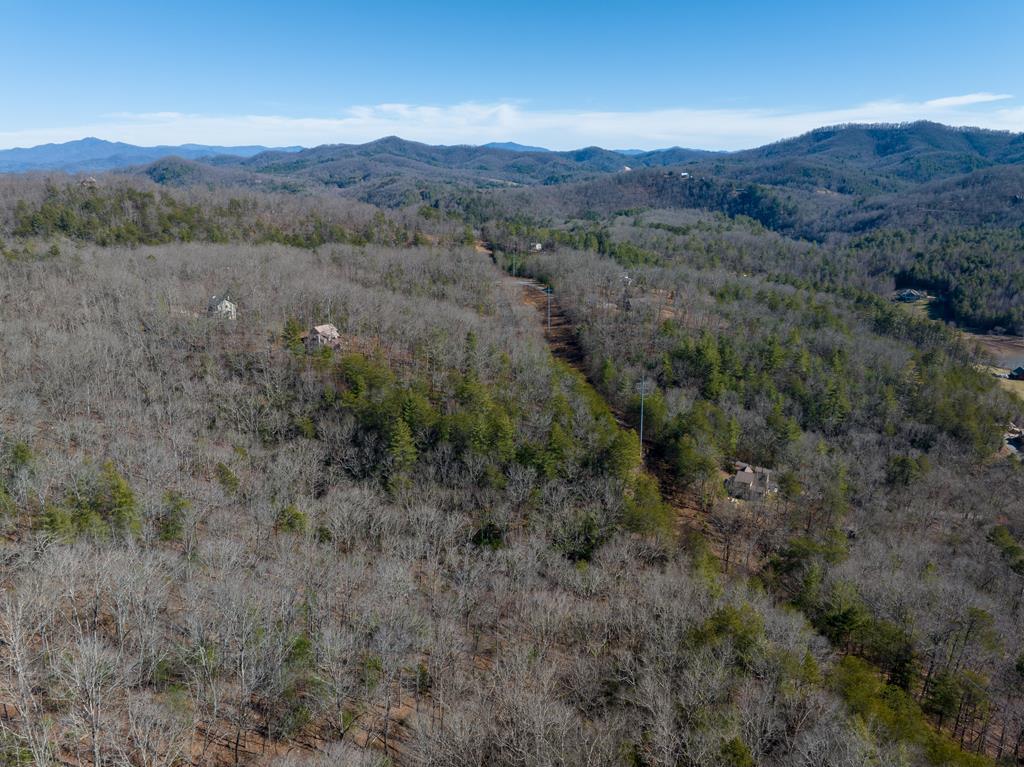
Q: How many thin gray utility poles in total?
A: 3